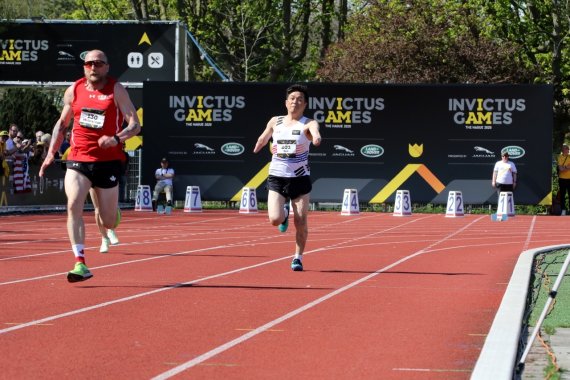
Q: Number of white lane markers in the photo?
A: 7